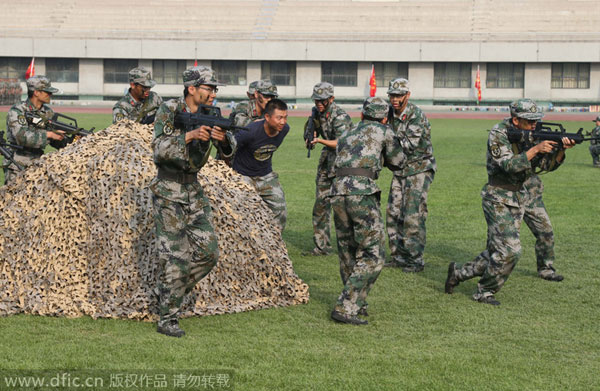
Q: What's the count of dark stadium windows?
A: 11